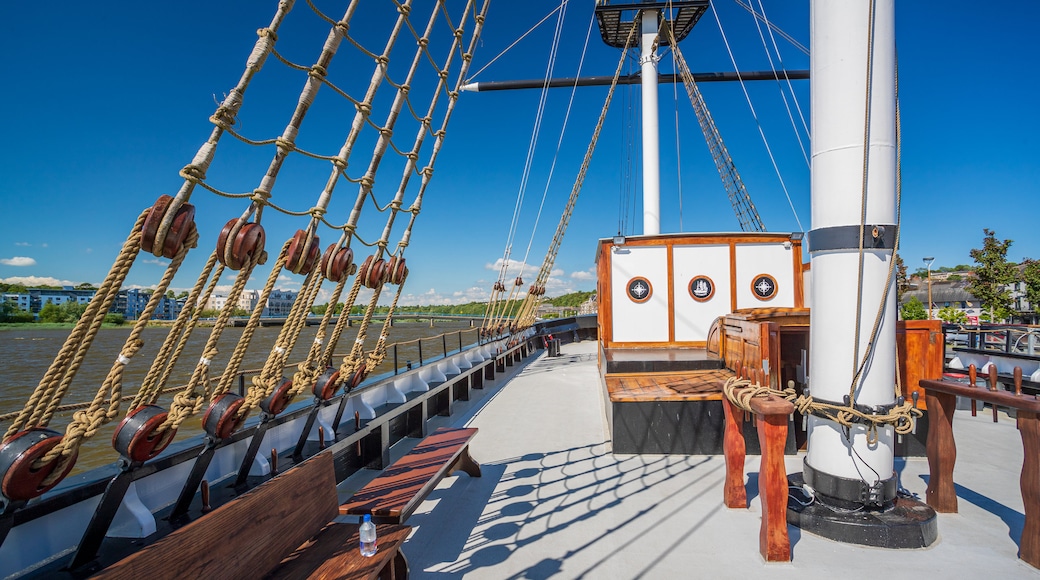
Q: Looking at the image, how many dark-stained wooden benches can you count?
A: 2